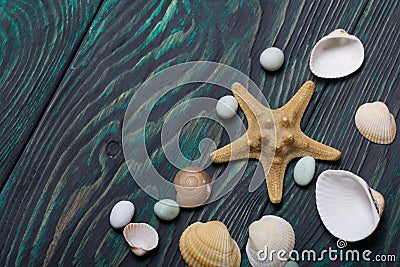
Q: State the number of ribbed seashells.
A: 6